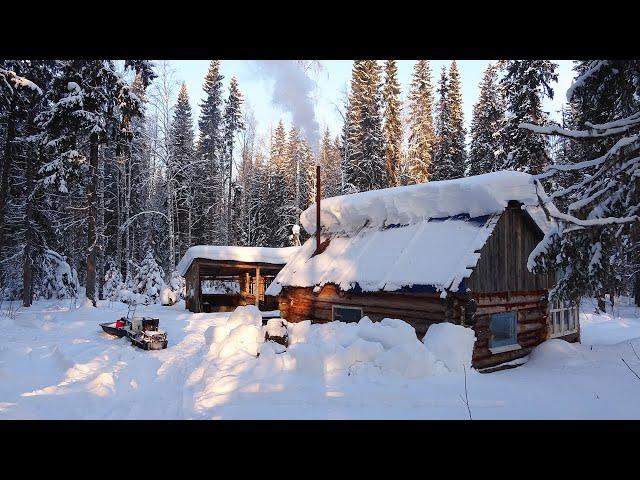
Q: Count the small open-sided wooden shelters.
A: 1